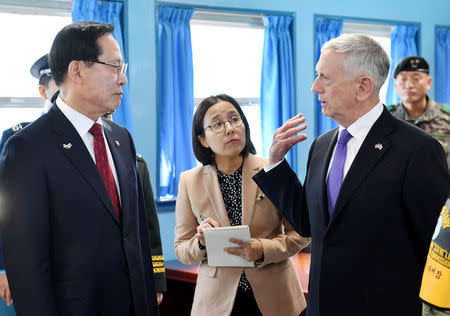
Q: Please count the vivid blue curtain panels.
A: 6